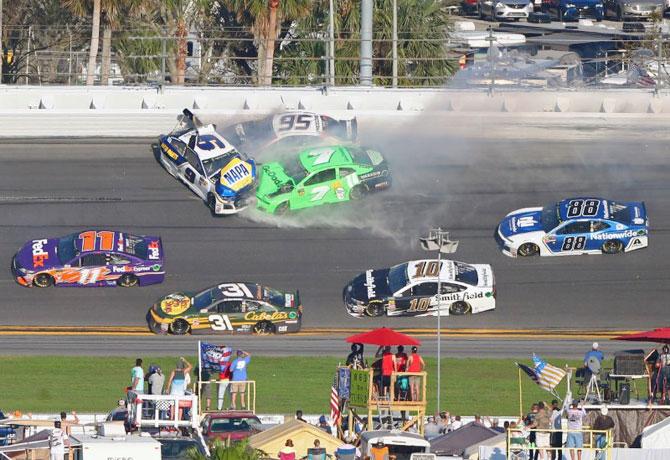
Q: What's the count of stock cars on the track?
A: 7